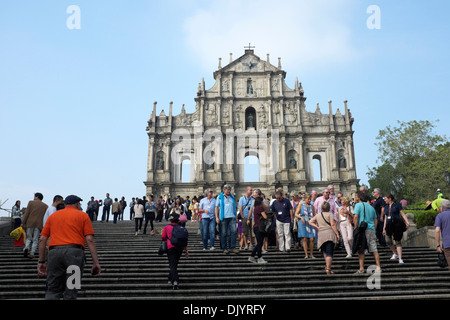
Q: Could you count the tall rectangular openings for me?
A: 3